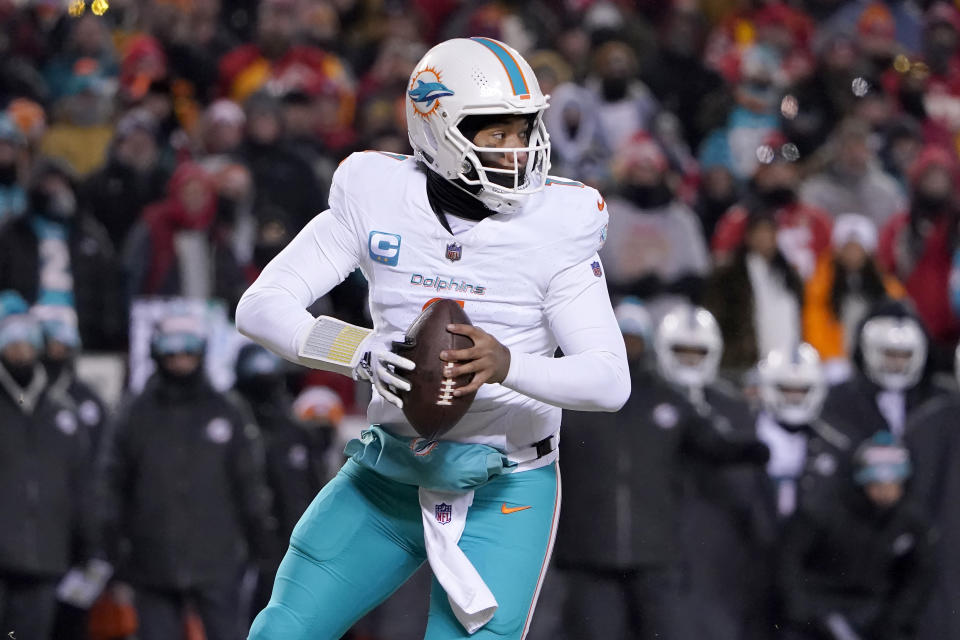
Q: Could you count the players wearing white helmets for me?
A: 4